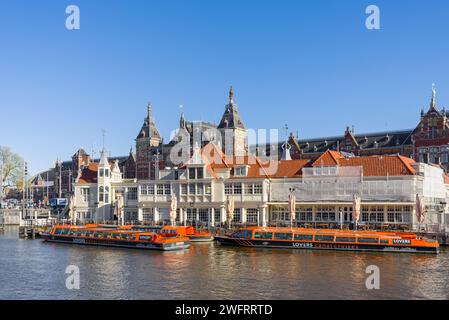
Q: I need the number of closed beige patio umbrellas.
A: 7